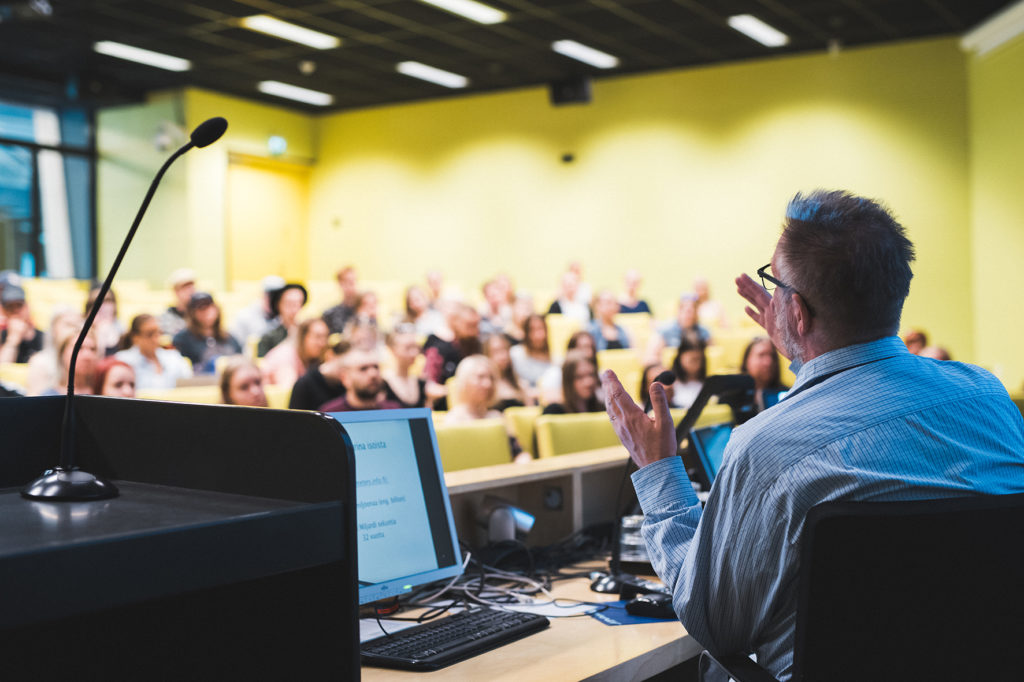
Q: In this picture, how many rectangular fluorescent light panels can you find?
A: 7